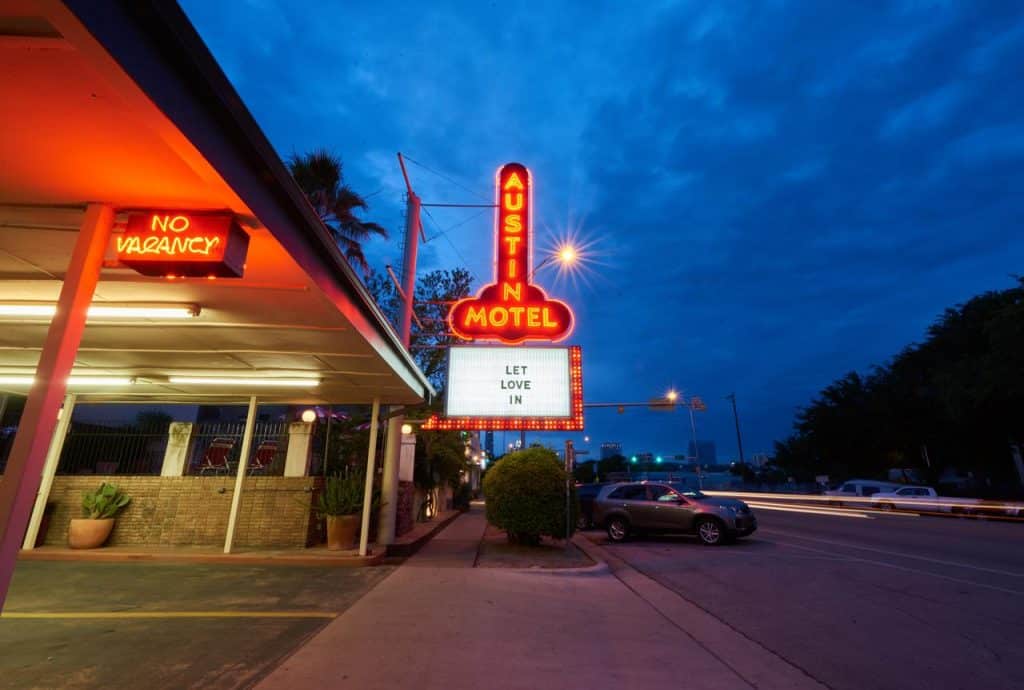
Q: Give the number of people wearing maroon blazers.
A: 0